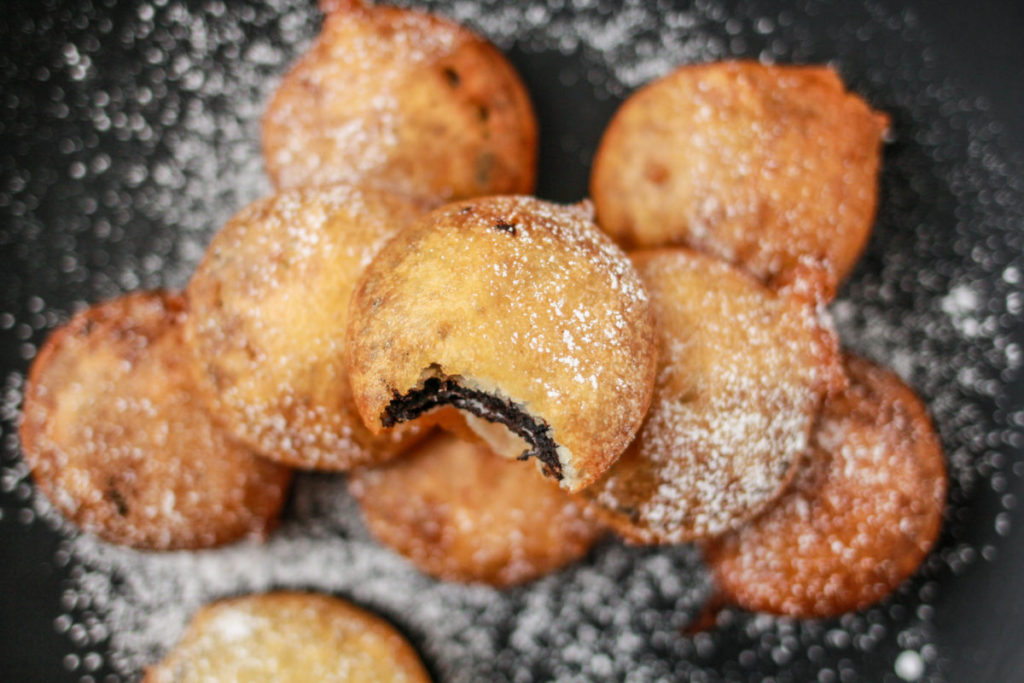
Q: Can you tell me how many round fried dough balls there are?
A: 9